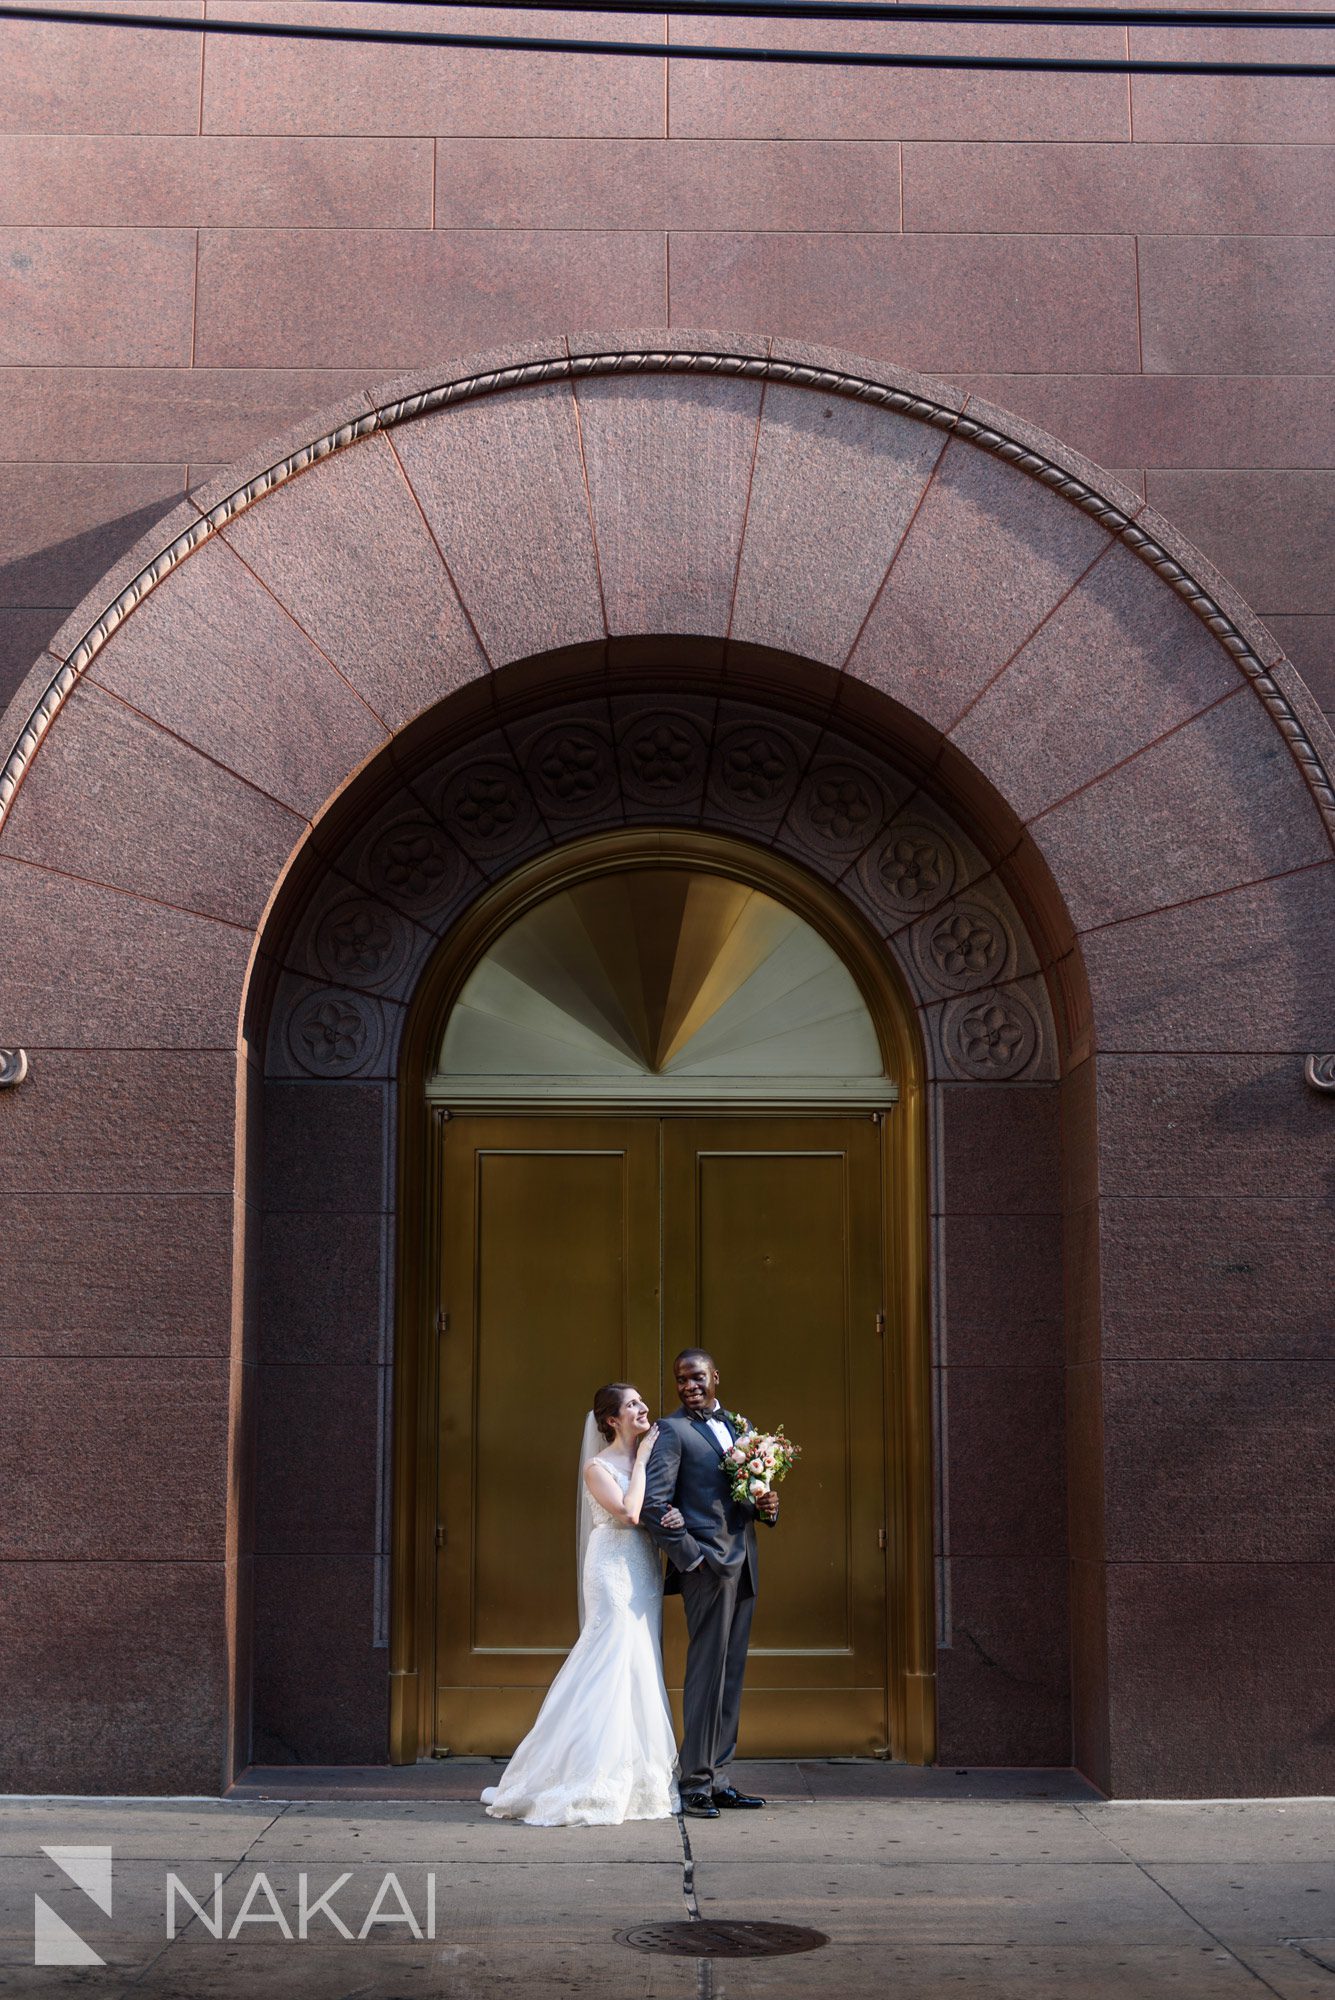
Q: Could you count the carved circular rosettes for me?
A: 11